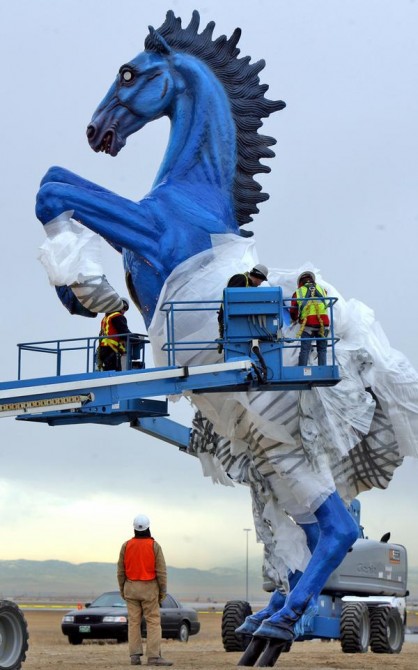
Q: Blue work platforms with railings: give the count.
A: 2